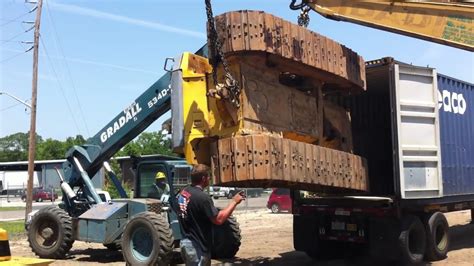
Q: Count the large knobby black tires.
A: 3